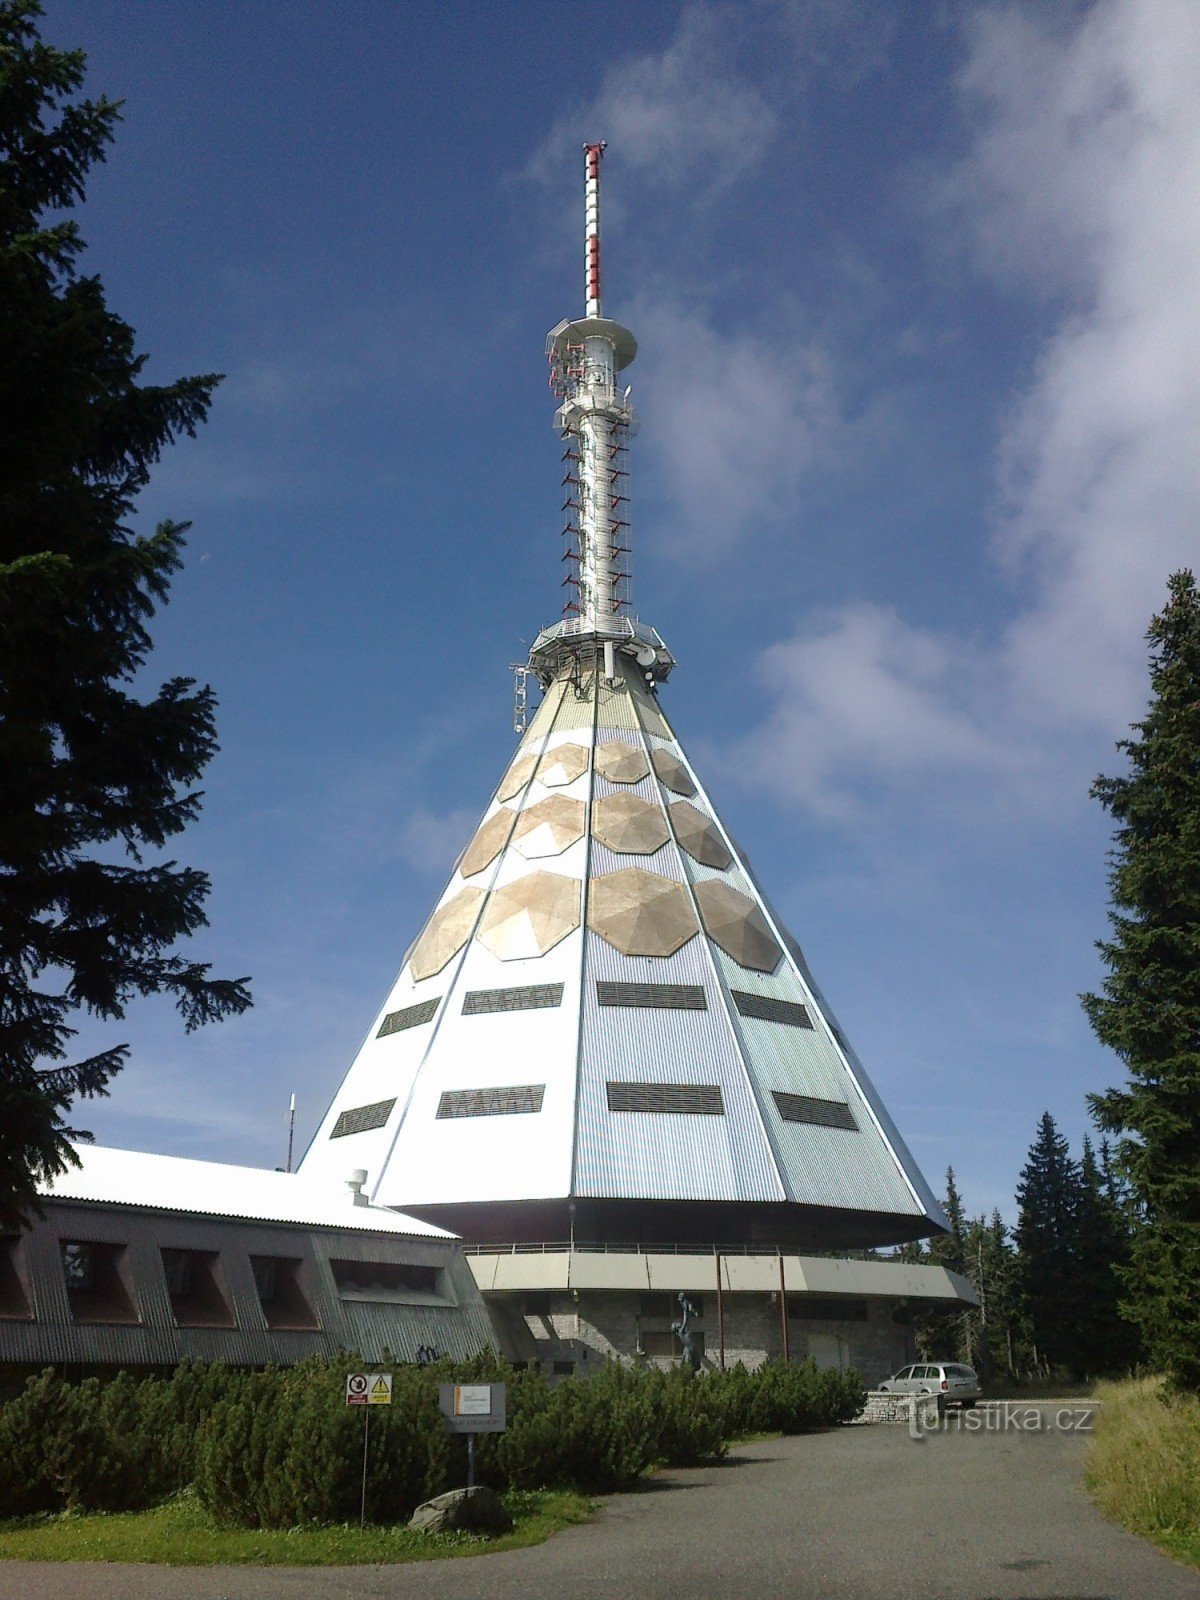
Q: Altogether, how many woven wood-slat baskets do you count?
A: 0